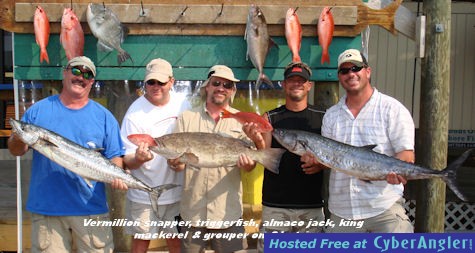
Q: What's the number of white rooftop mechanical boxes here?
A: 0